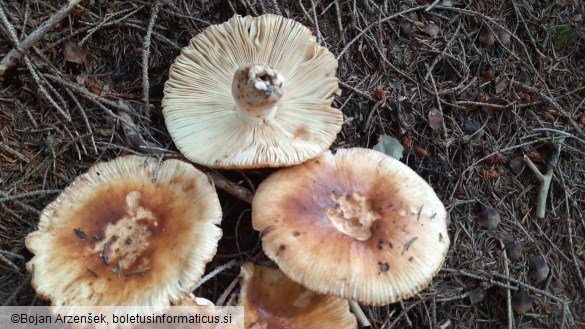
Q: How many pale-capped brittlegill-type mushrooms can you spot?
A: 4